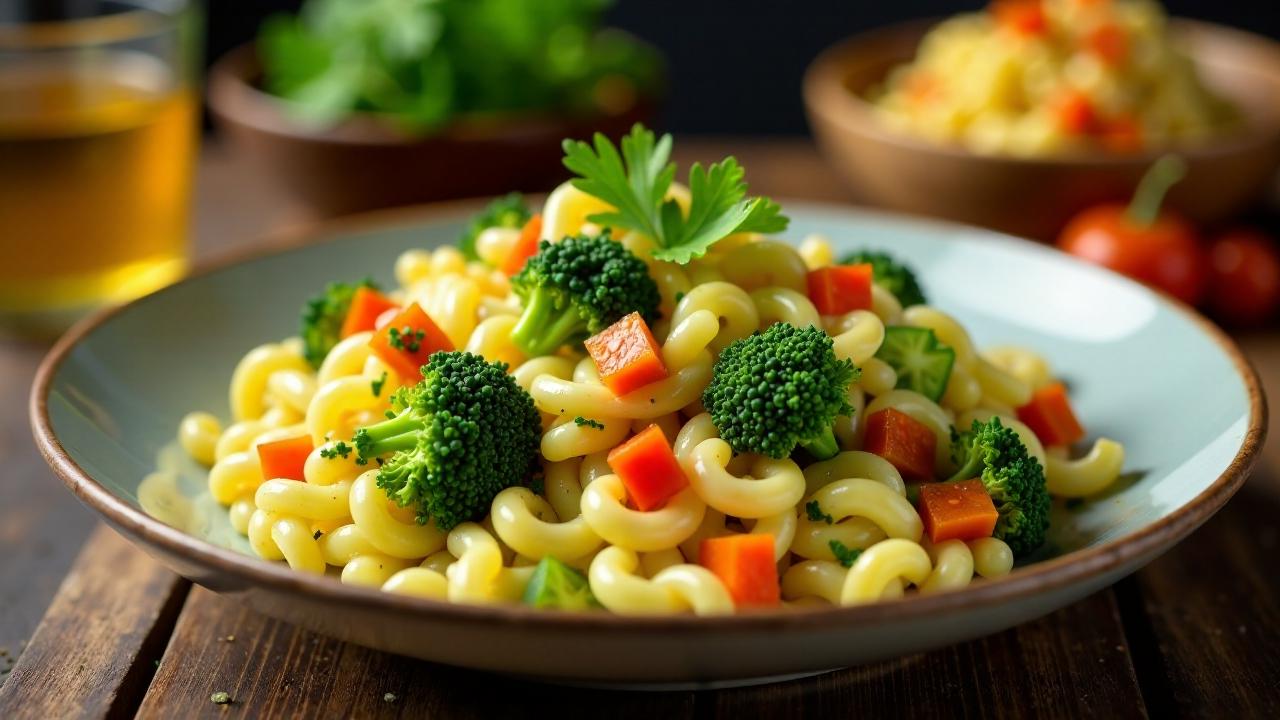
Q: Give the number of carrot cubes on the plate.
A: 11